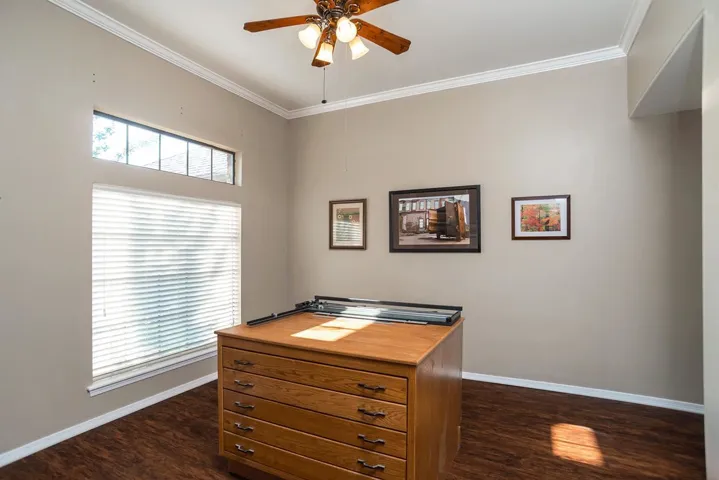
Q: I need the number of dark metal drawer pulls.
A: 9